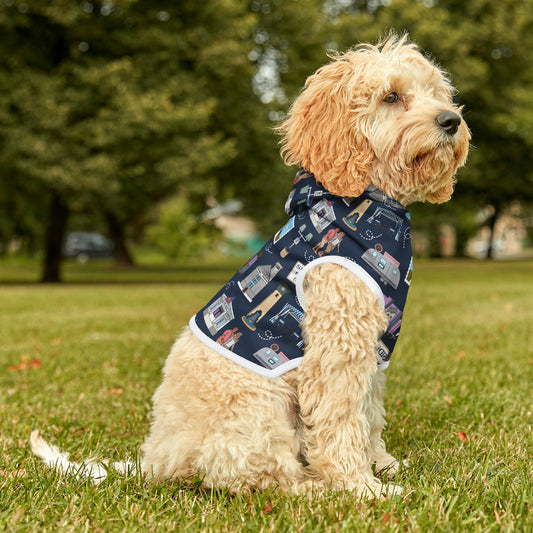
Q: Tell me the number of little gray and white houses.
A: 3